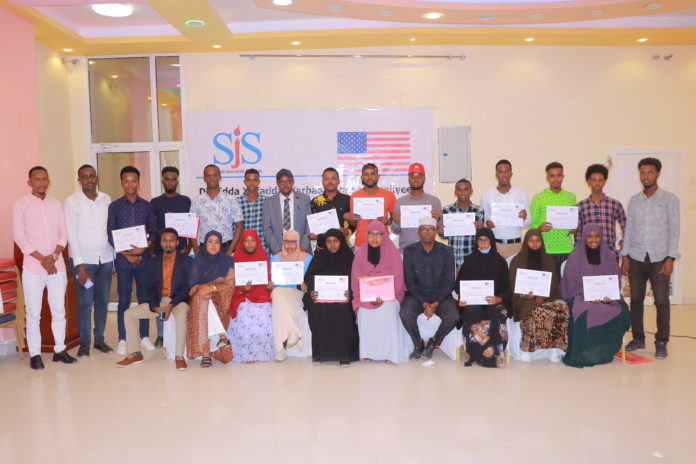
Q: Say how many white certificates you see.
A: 14